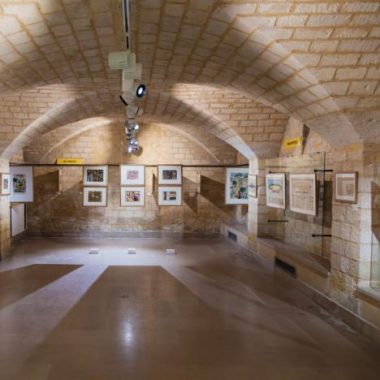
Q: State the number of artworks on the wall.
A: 13